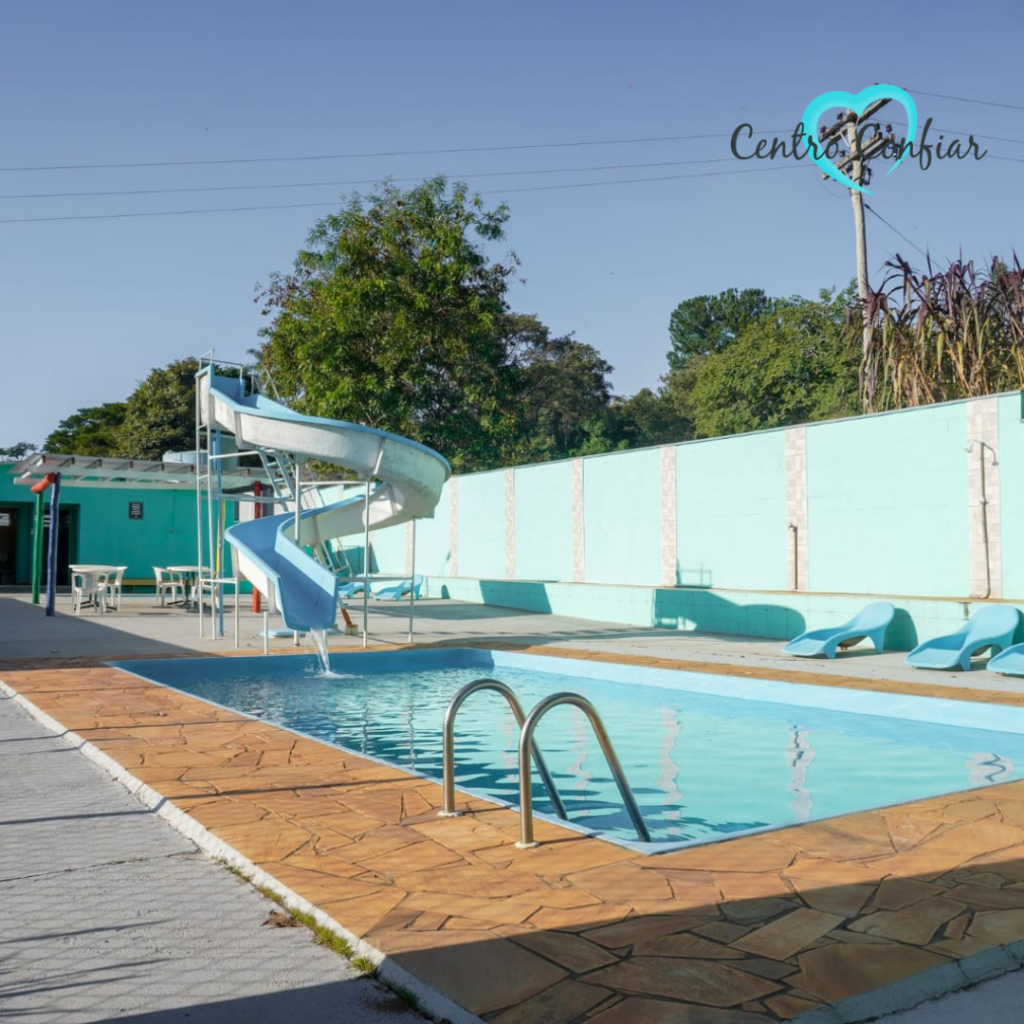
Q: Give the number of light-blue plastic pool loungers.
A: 5